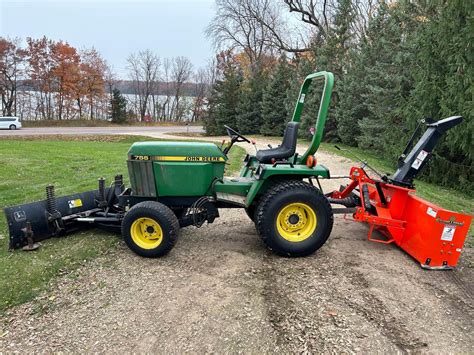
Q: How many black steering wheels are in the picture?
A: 1